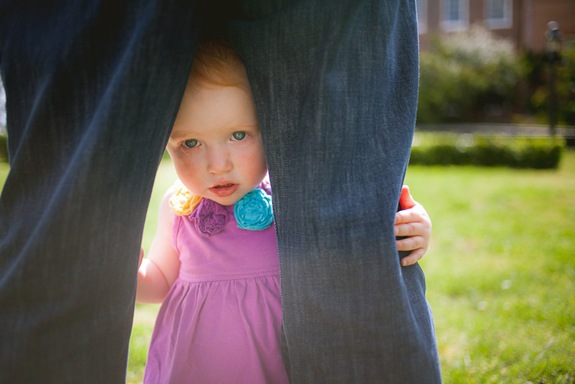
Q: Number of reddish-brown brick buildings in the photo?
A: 1